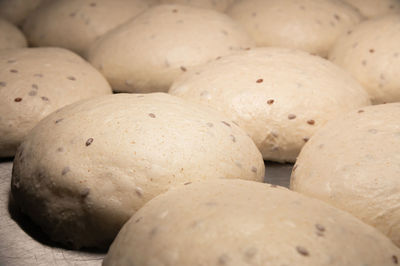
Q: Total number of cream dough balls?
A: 13